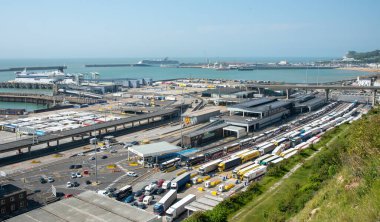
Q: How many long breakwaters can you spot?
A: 2